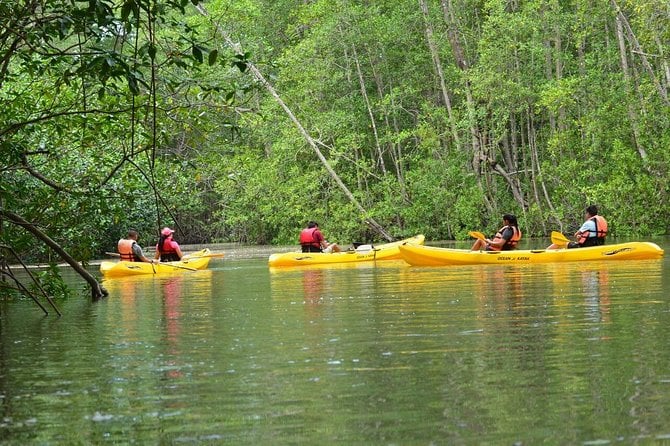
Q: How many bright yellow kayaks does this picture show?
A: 3